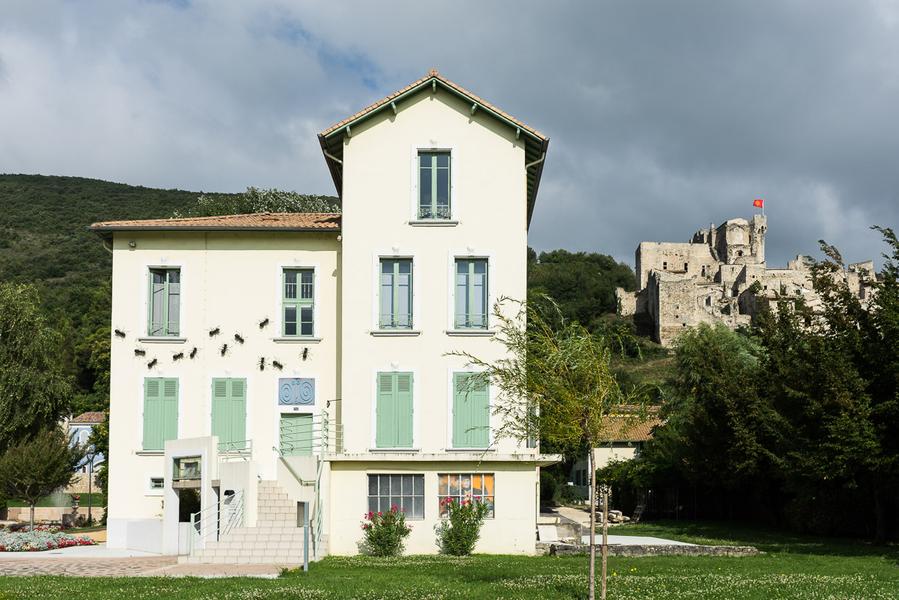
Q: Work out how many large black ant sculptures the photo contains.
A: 12